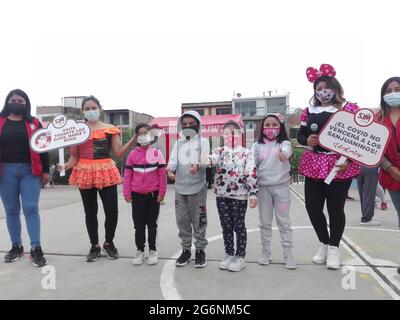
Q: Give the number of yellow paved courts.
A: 0